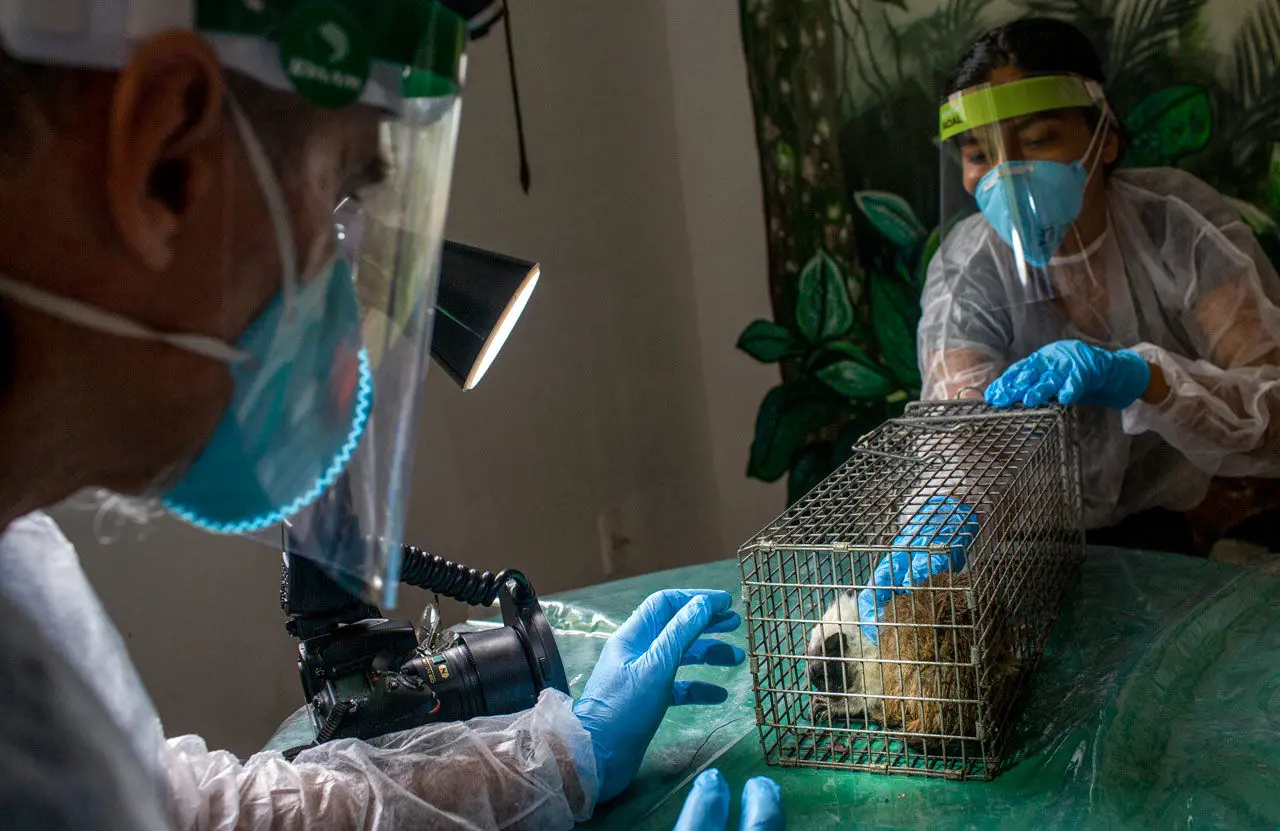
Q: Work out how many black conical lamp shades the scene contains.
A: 1